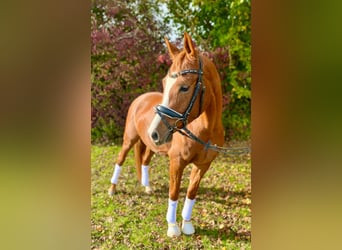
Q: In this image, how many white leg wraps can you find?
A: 4